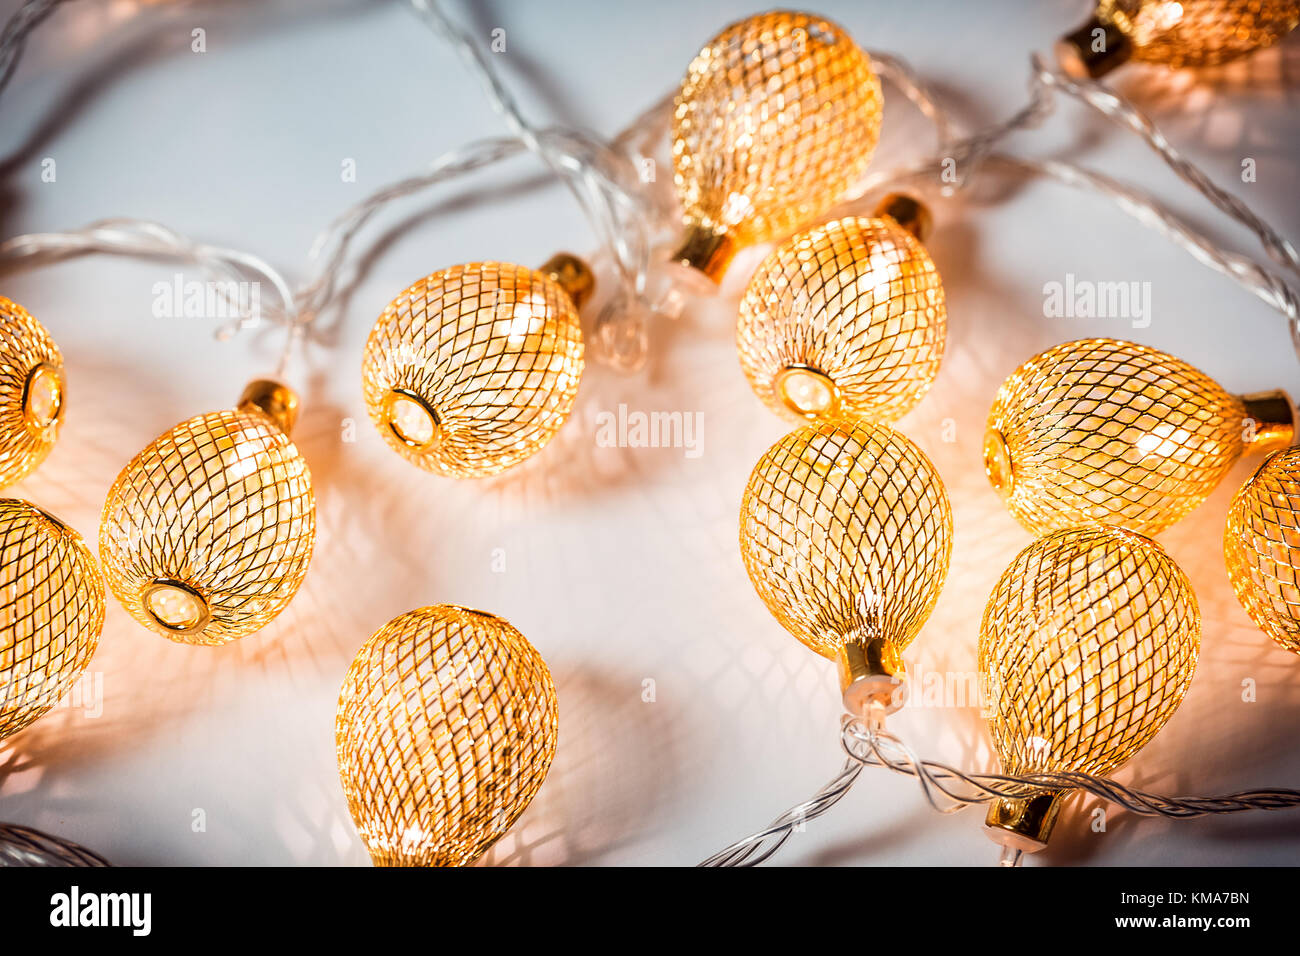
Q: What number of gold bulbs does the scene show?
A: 12